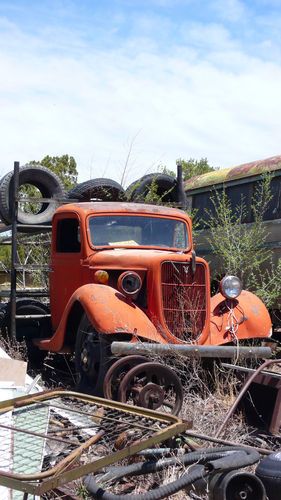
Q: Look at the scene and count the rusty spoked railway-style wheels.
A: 2